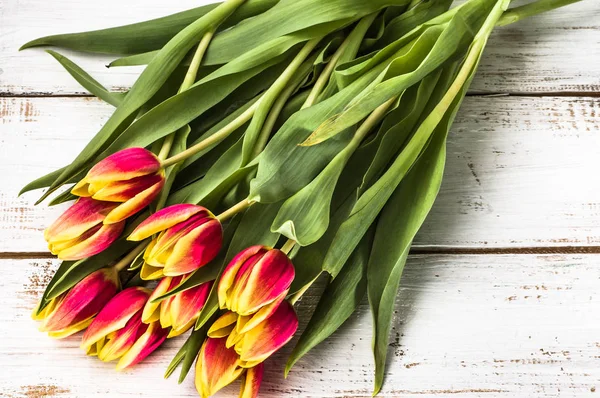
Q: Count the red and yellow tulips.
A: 9